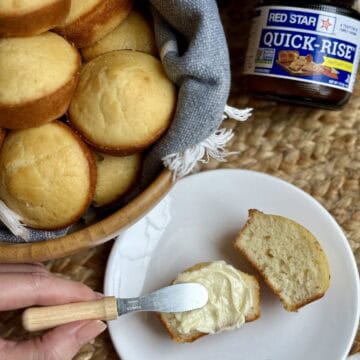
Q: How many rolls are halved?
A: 1